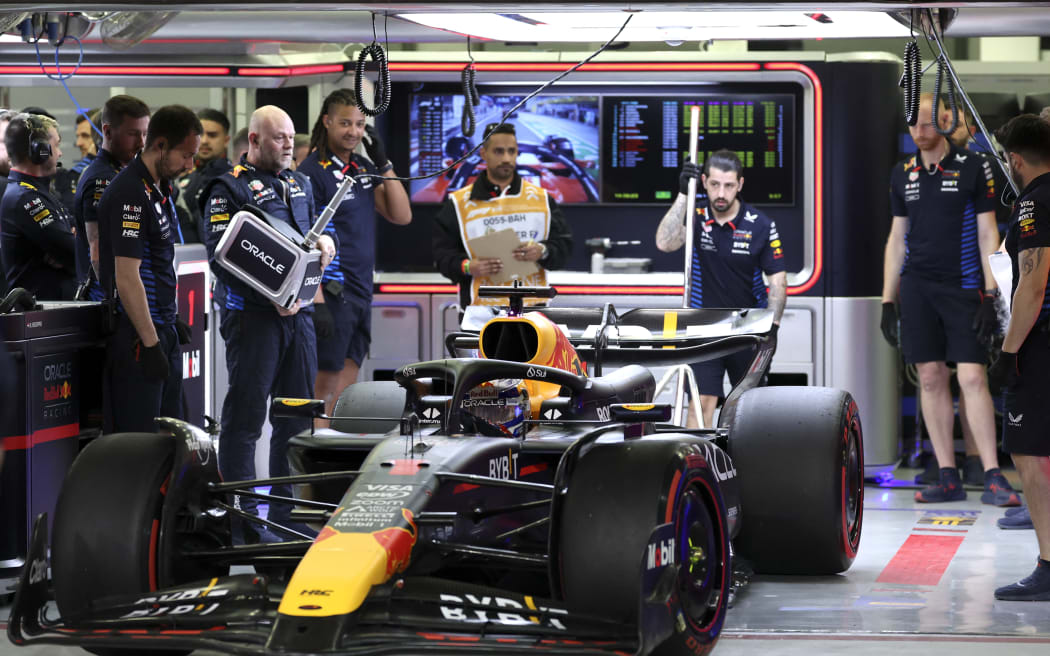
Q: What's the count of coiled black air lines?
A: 4